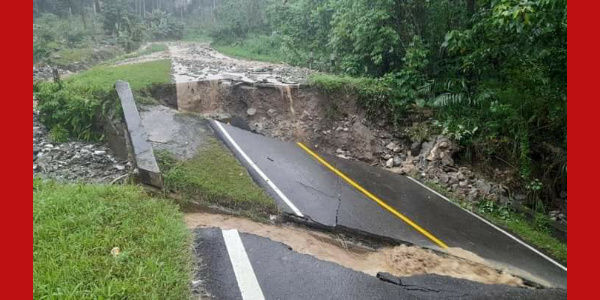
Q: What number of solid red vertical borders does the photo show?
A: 2